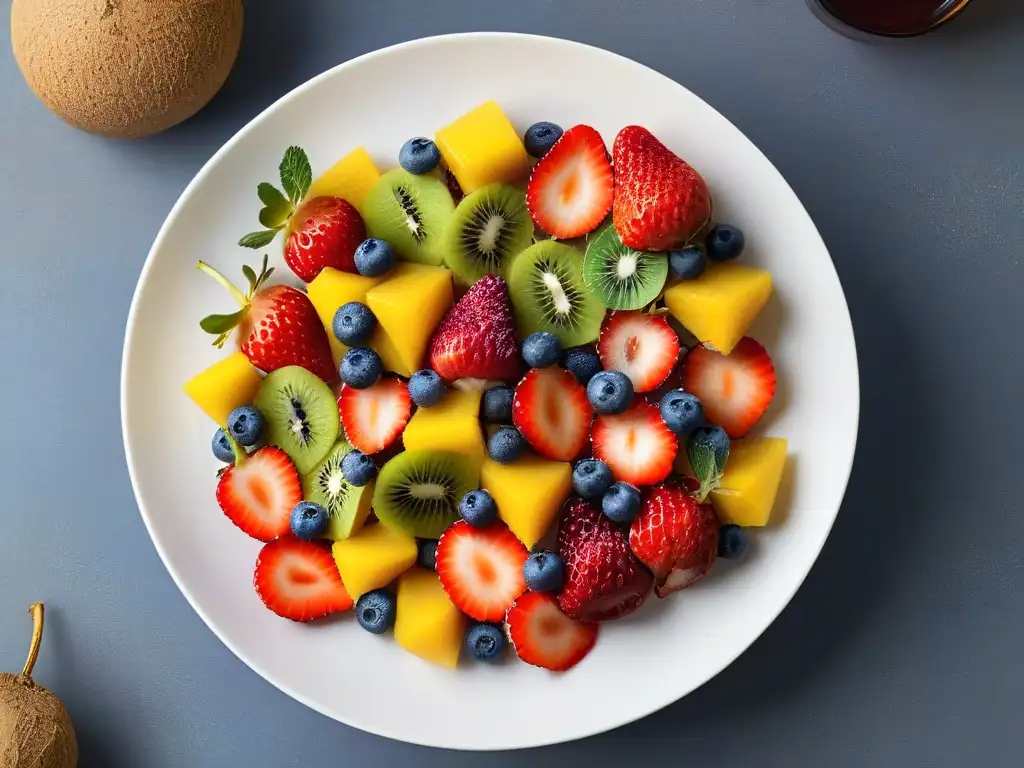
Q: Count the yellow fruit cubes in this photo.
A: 11